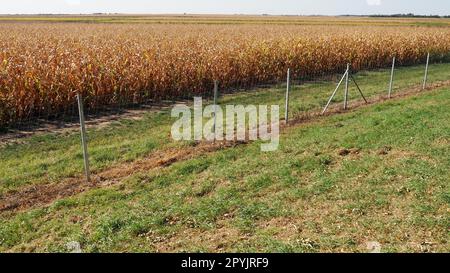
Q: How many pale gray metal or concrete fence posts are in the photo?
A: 6